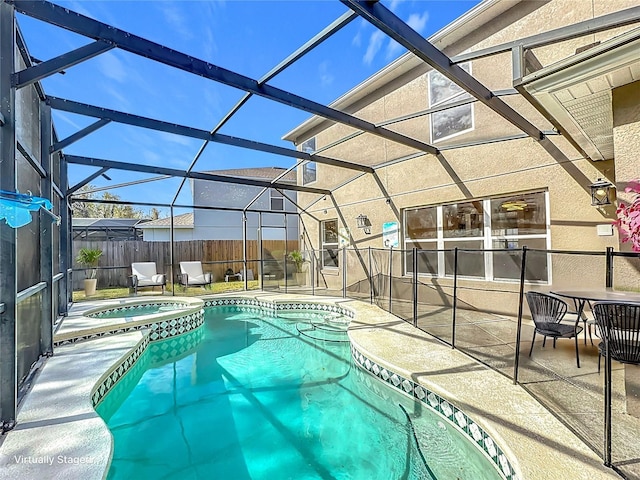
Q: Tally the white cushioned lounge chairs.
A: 2